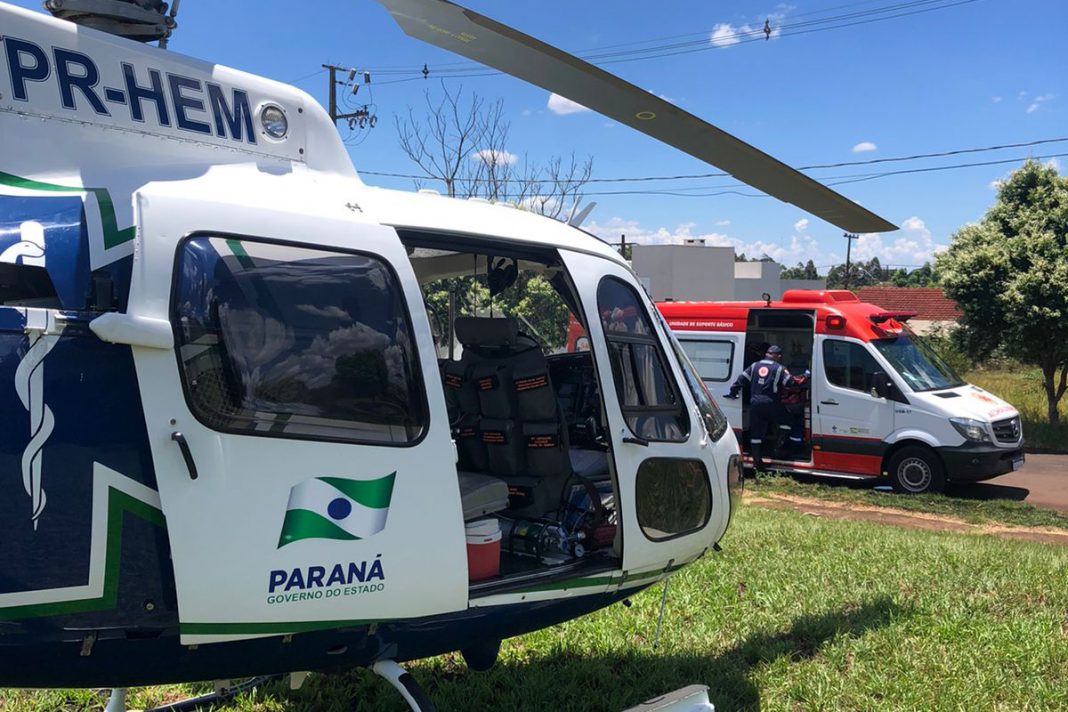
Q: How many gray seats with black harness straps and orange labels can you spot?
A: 1